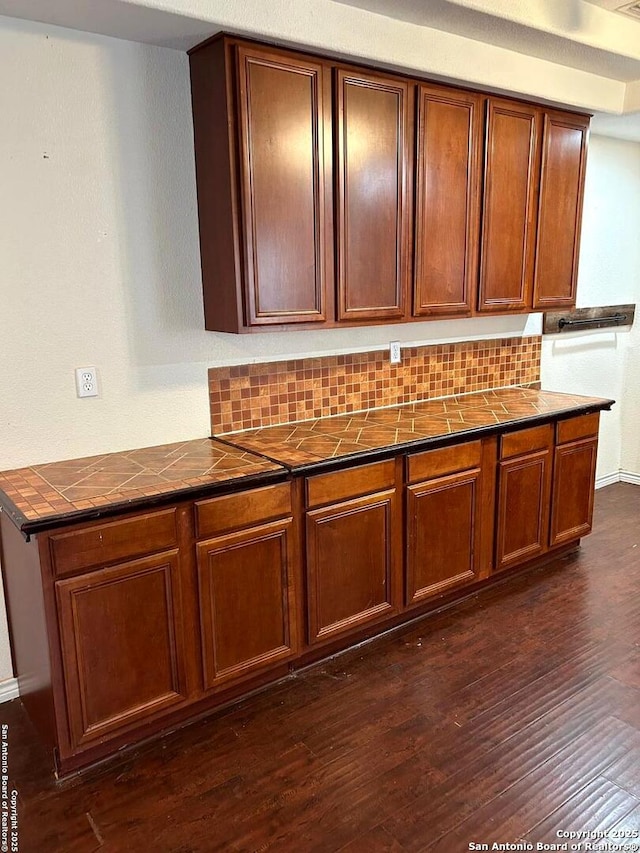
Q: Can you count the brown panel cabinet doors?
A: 11